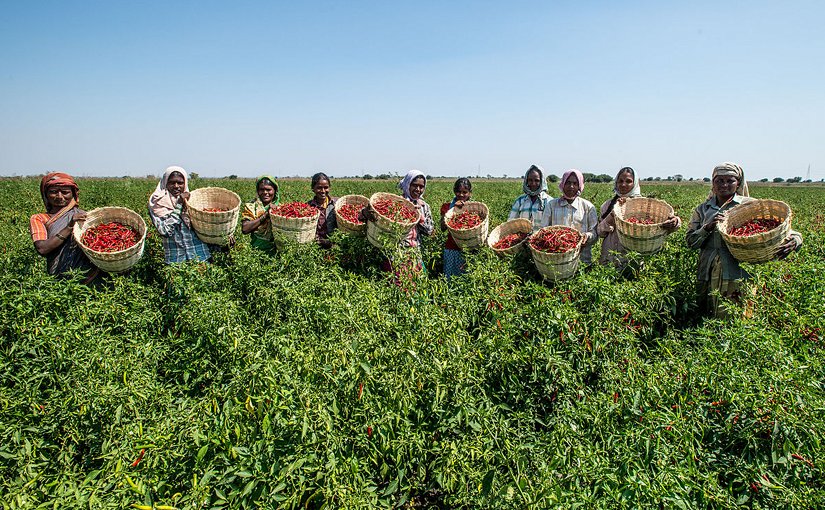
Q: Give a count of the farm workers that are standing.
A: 10